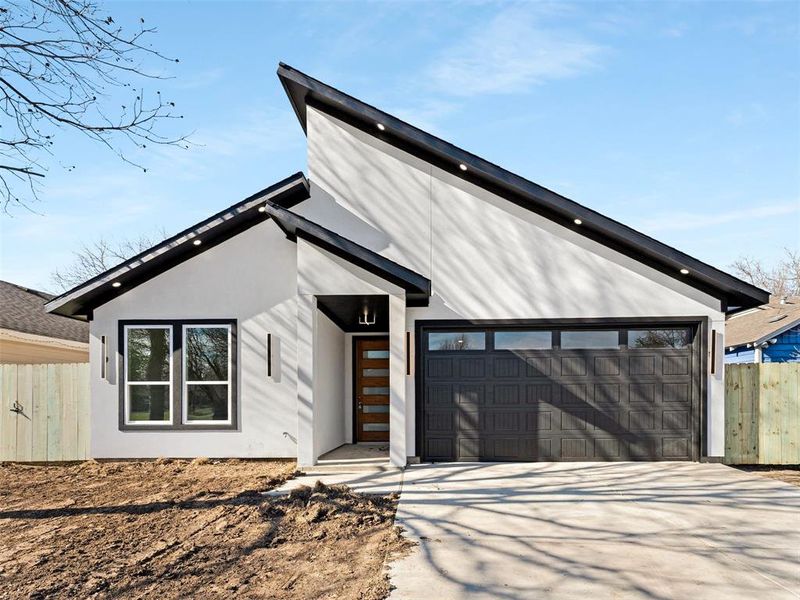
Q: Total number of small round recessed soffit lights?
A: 7